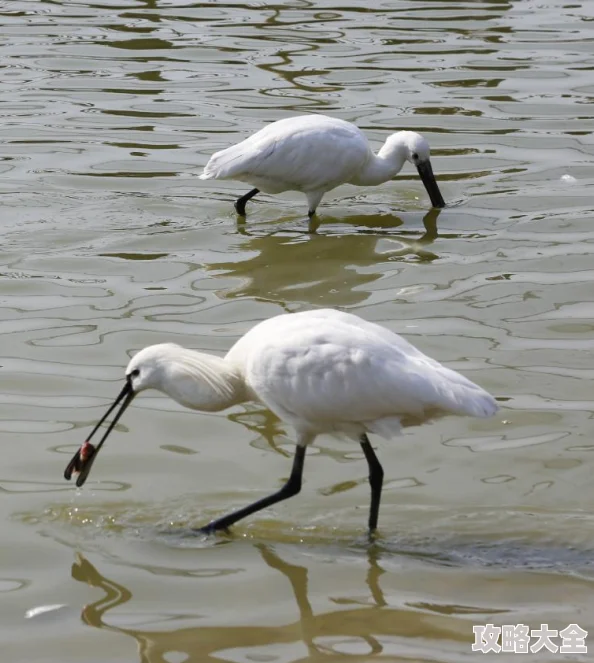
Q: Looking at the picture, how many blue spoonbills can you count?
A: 0